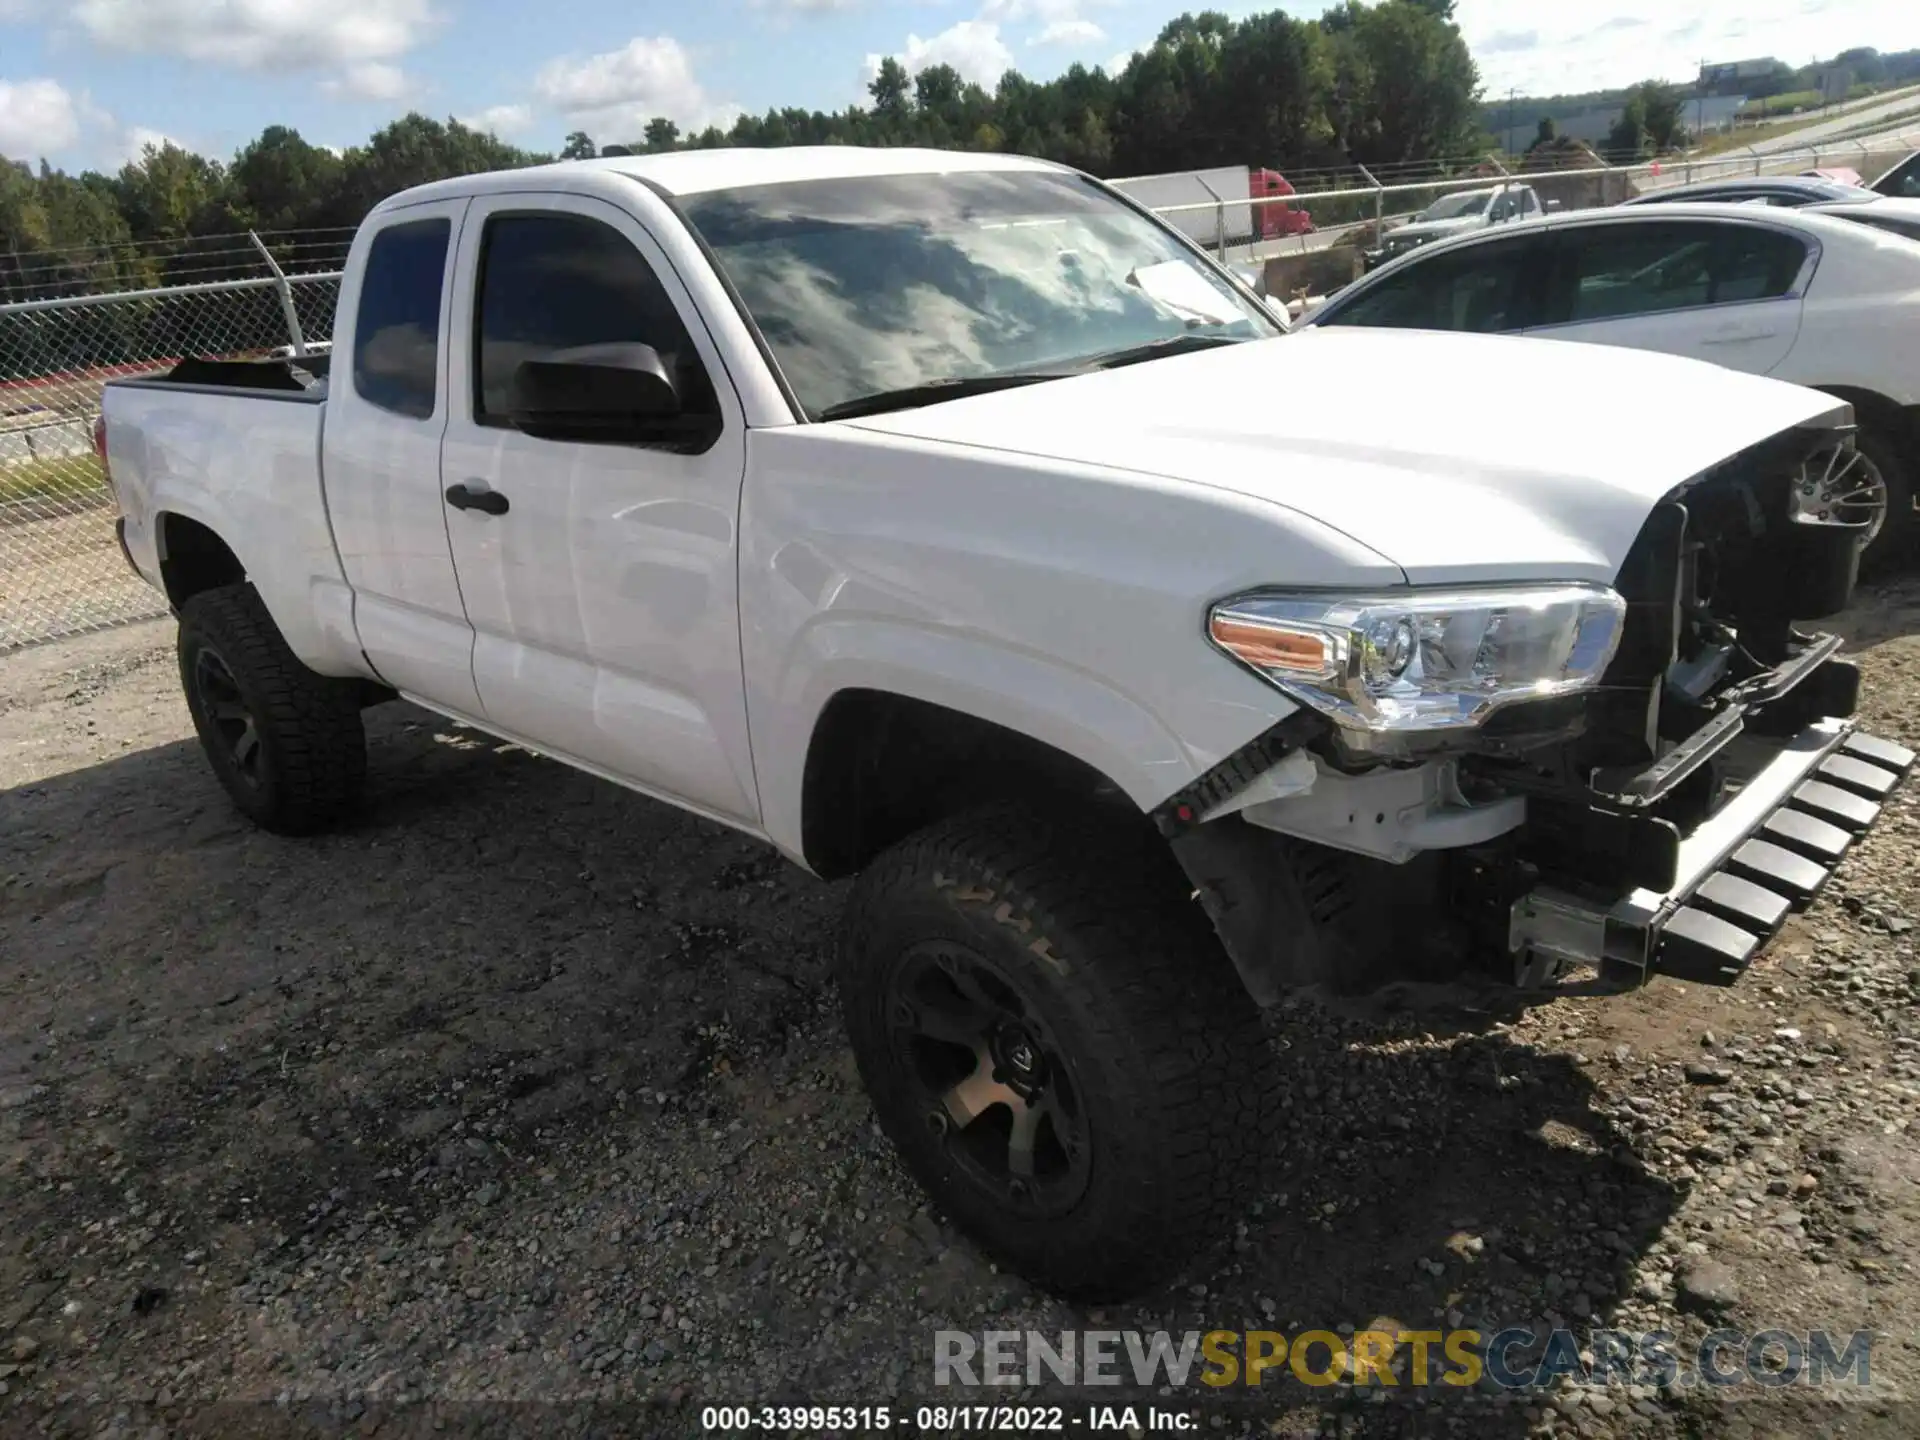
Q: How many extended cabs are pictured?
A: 1